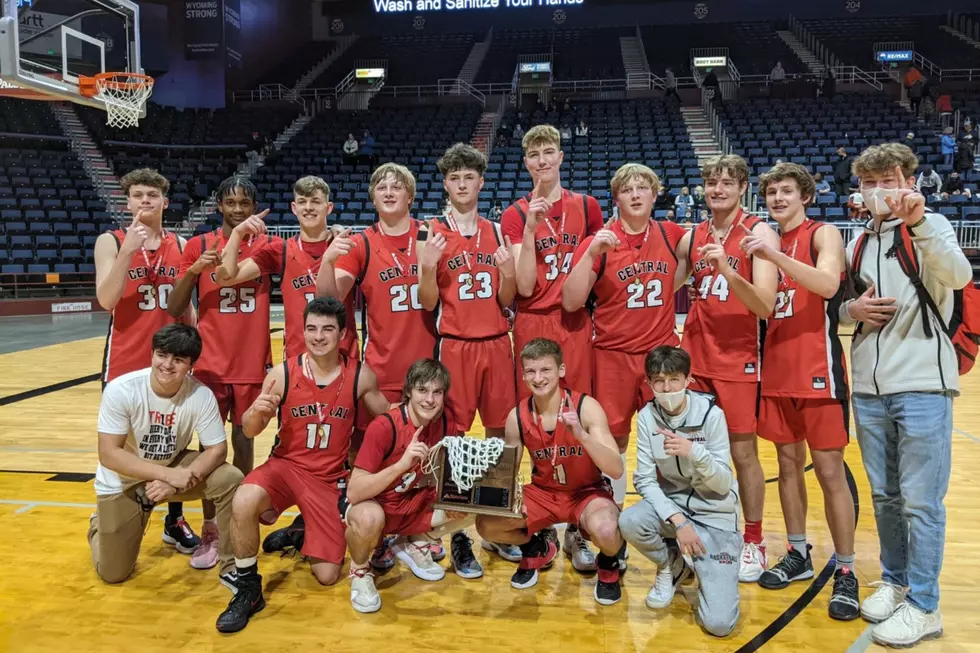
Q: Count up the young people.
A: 15